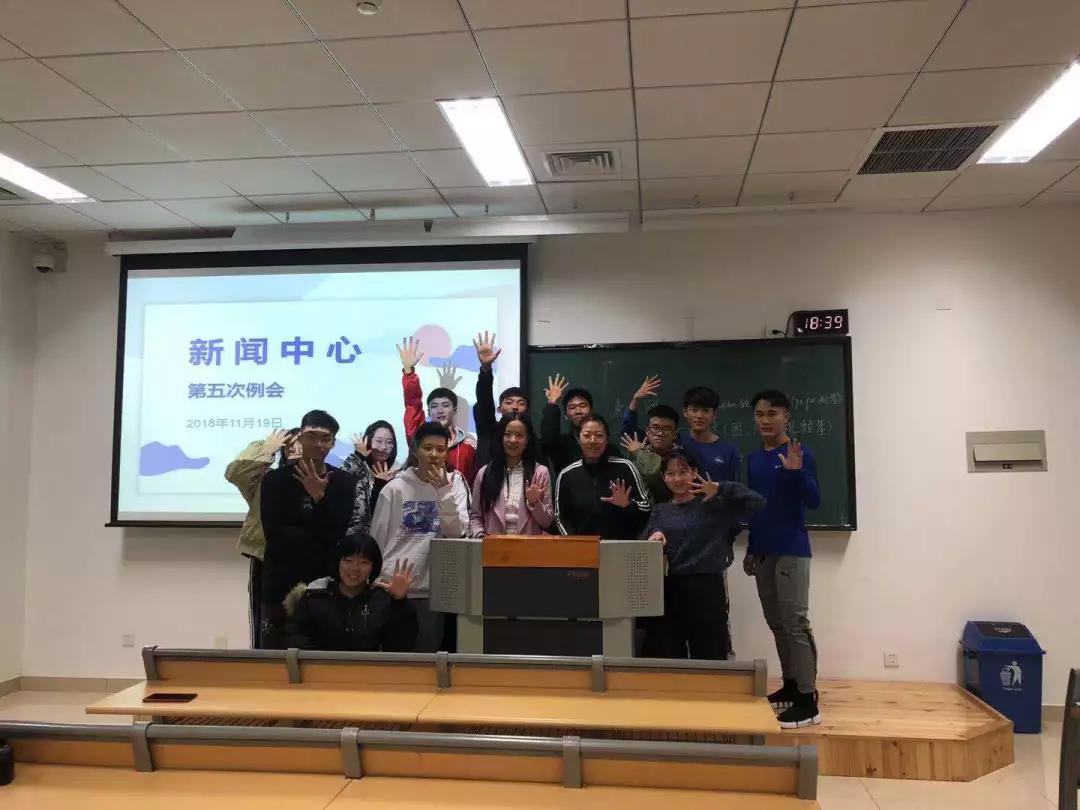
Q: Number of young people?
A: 14